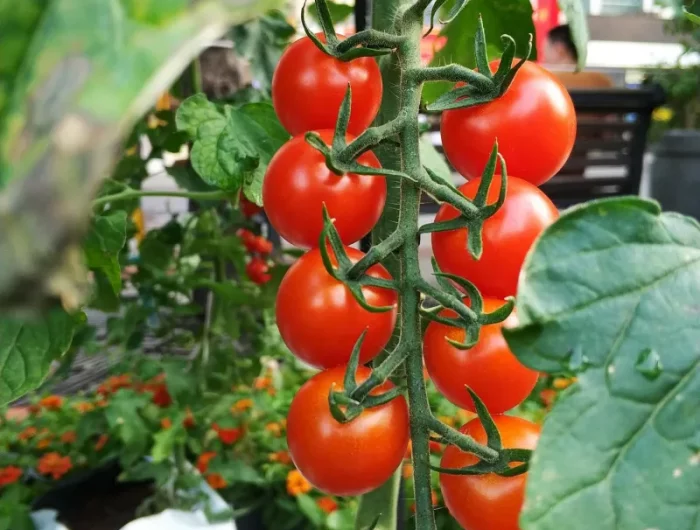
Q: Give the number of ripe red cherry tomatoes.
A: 8